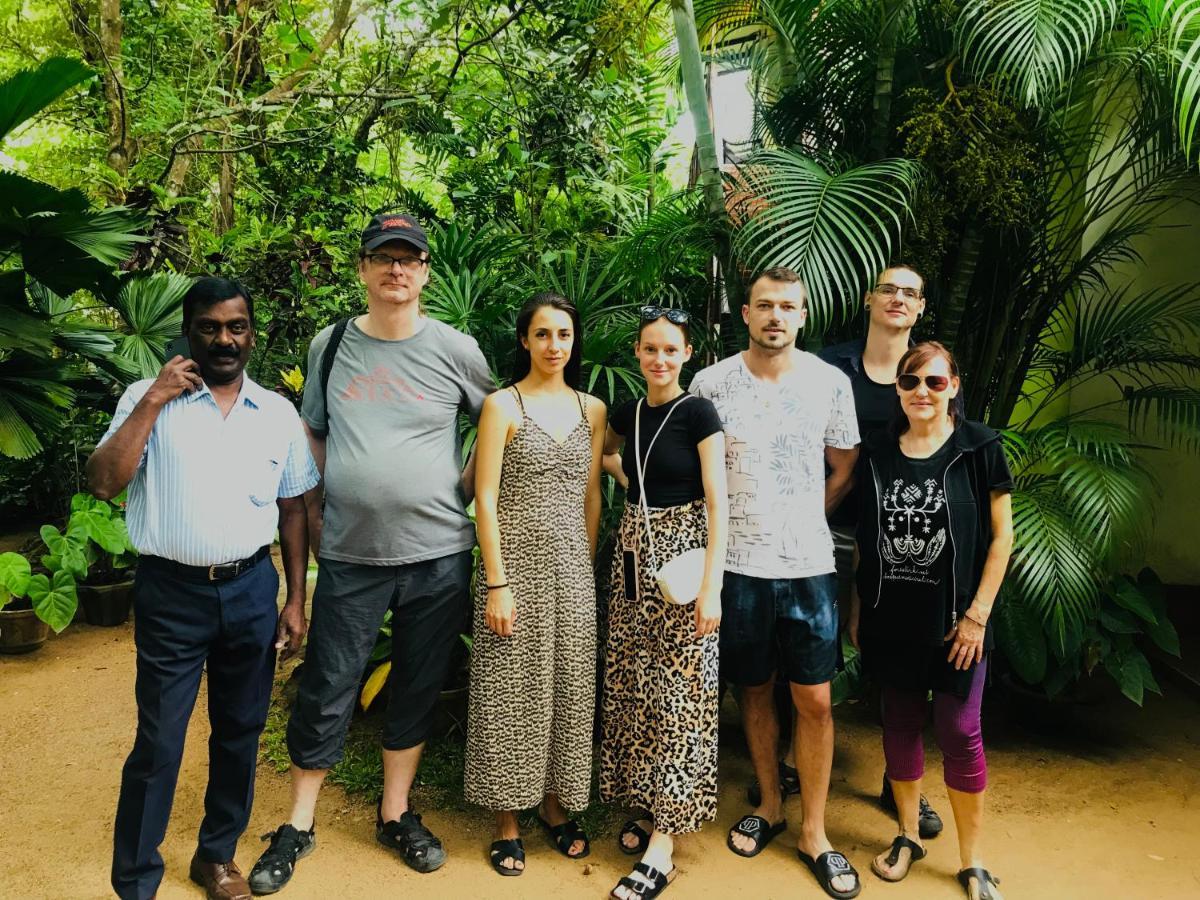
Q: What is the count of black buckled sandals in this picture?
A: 2